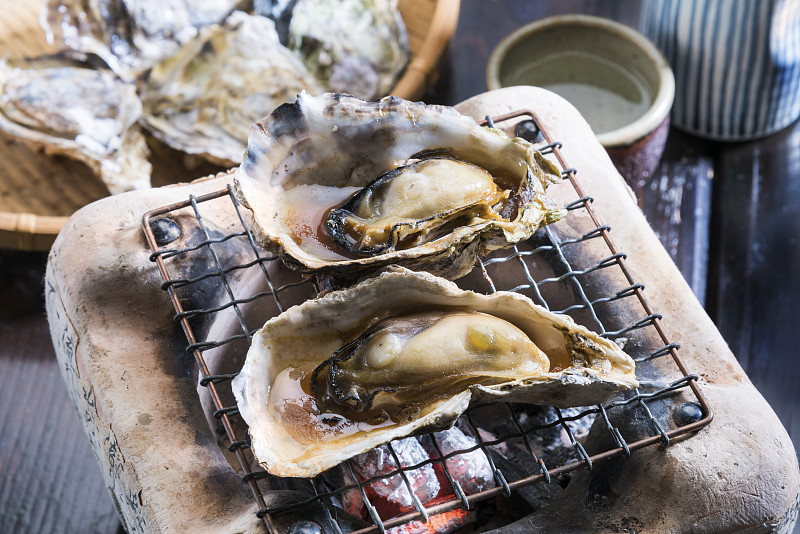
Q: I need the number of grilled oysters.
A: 2